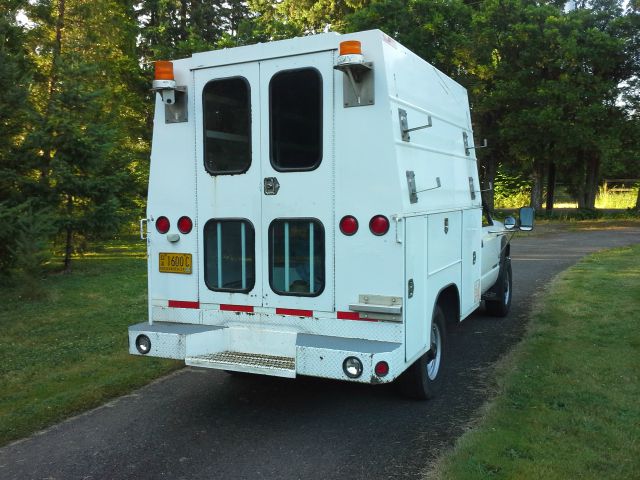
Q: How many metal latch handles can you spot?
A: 4